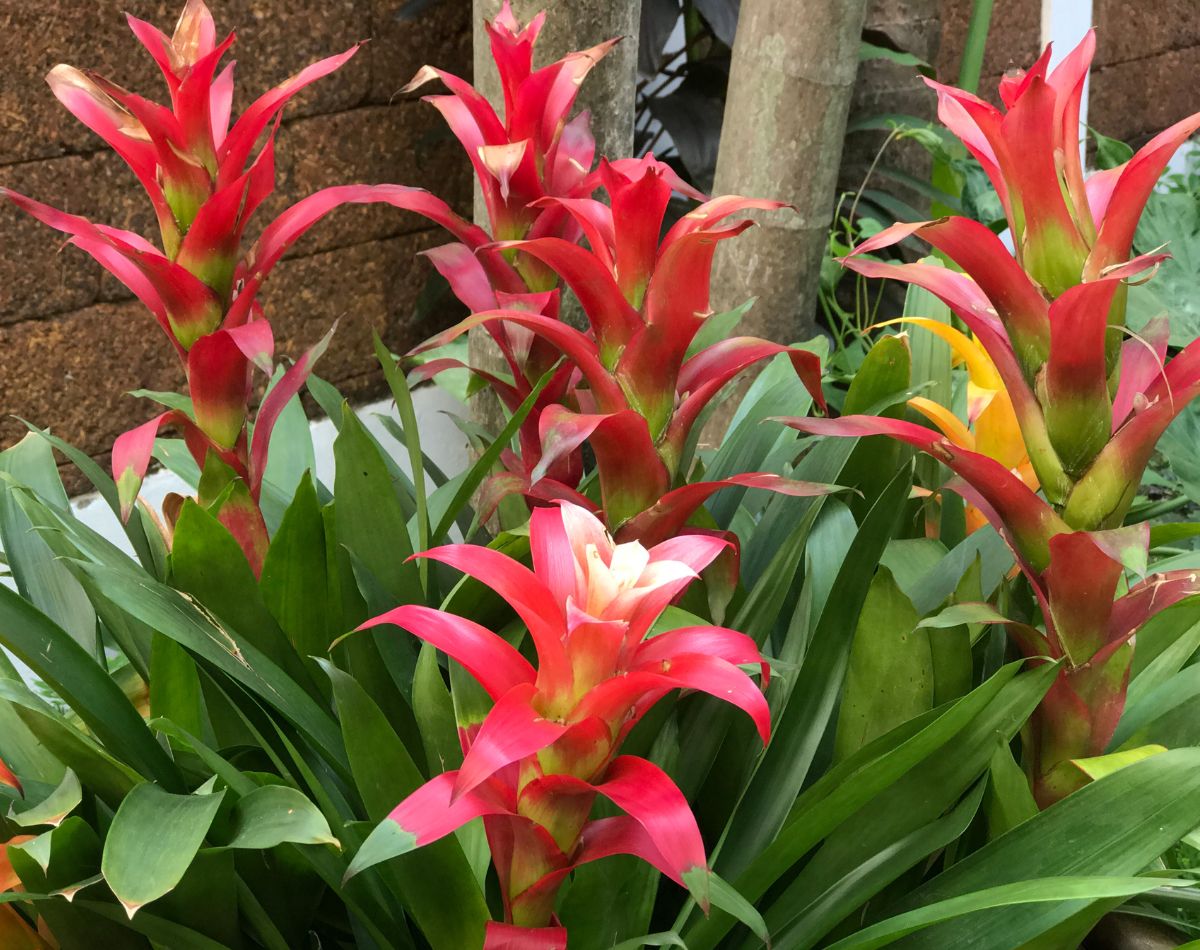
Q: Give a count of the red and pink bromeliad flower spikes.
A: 5